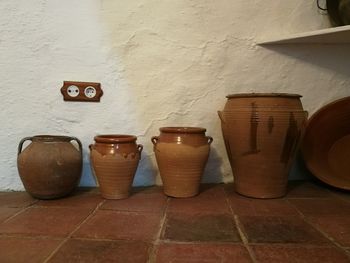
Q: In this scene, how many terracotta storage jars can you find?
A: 4